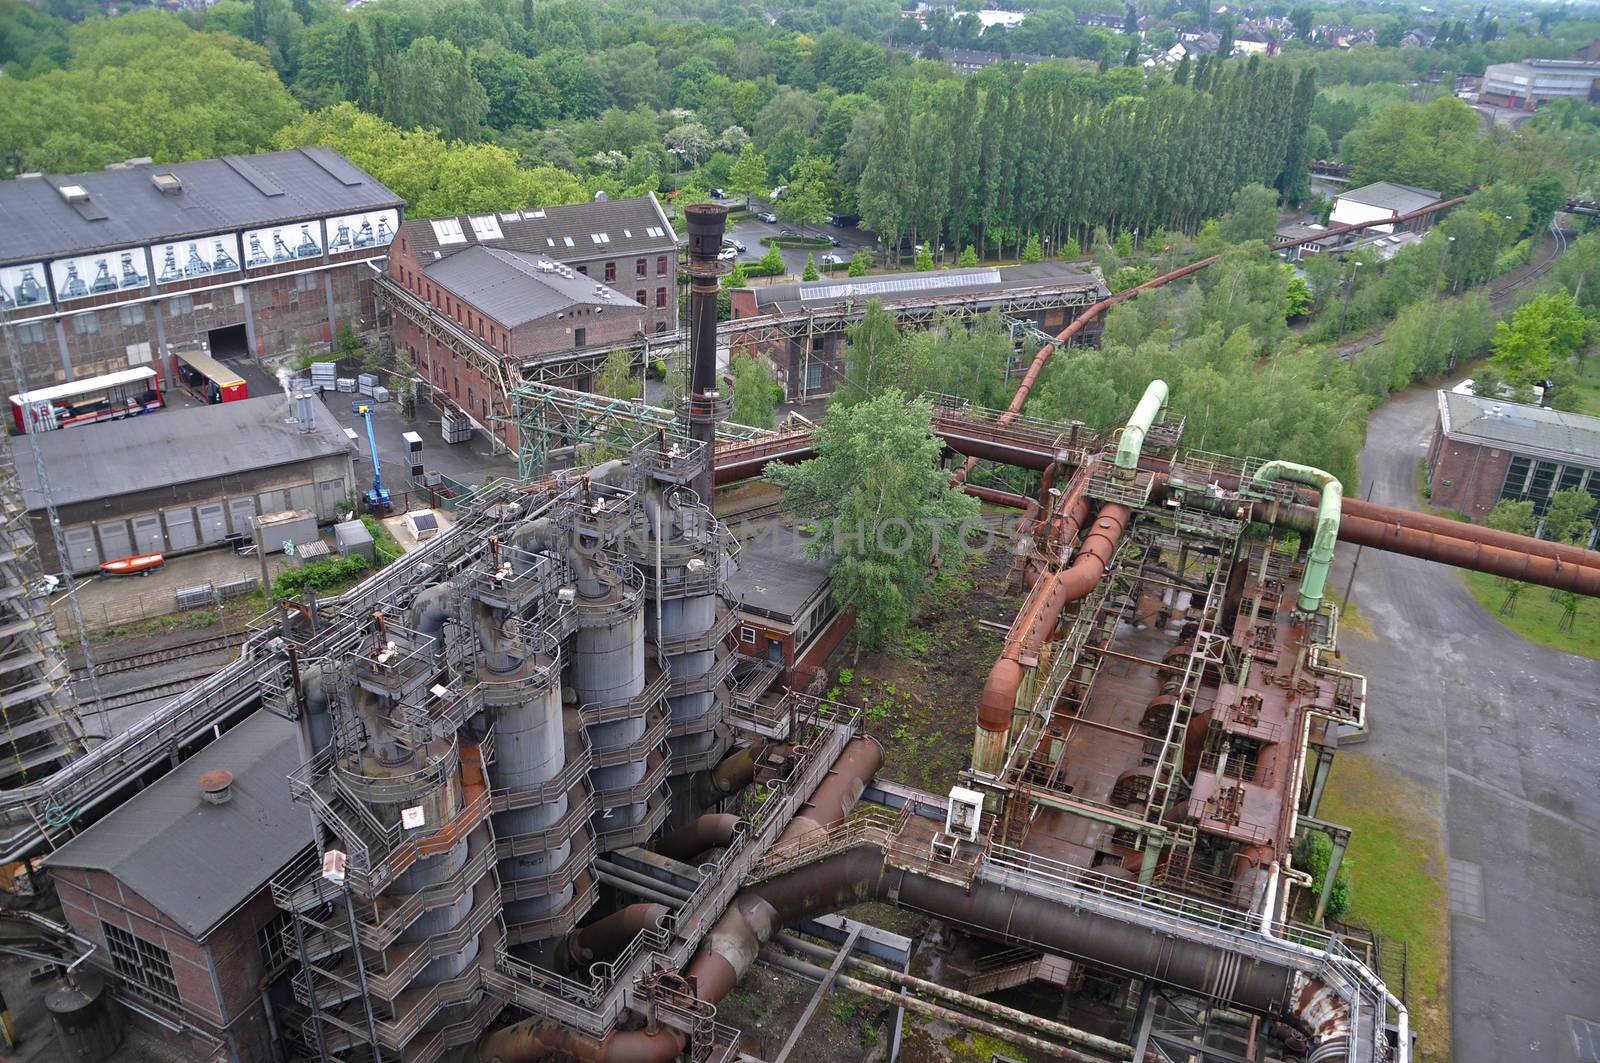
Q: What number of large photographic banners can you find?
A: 5